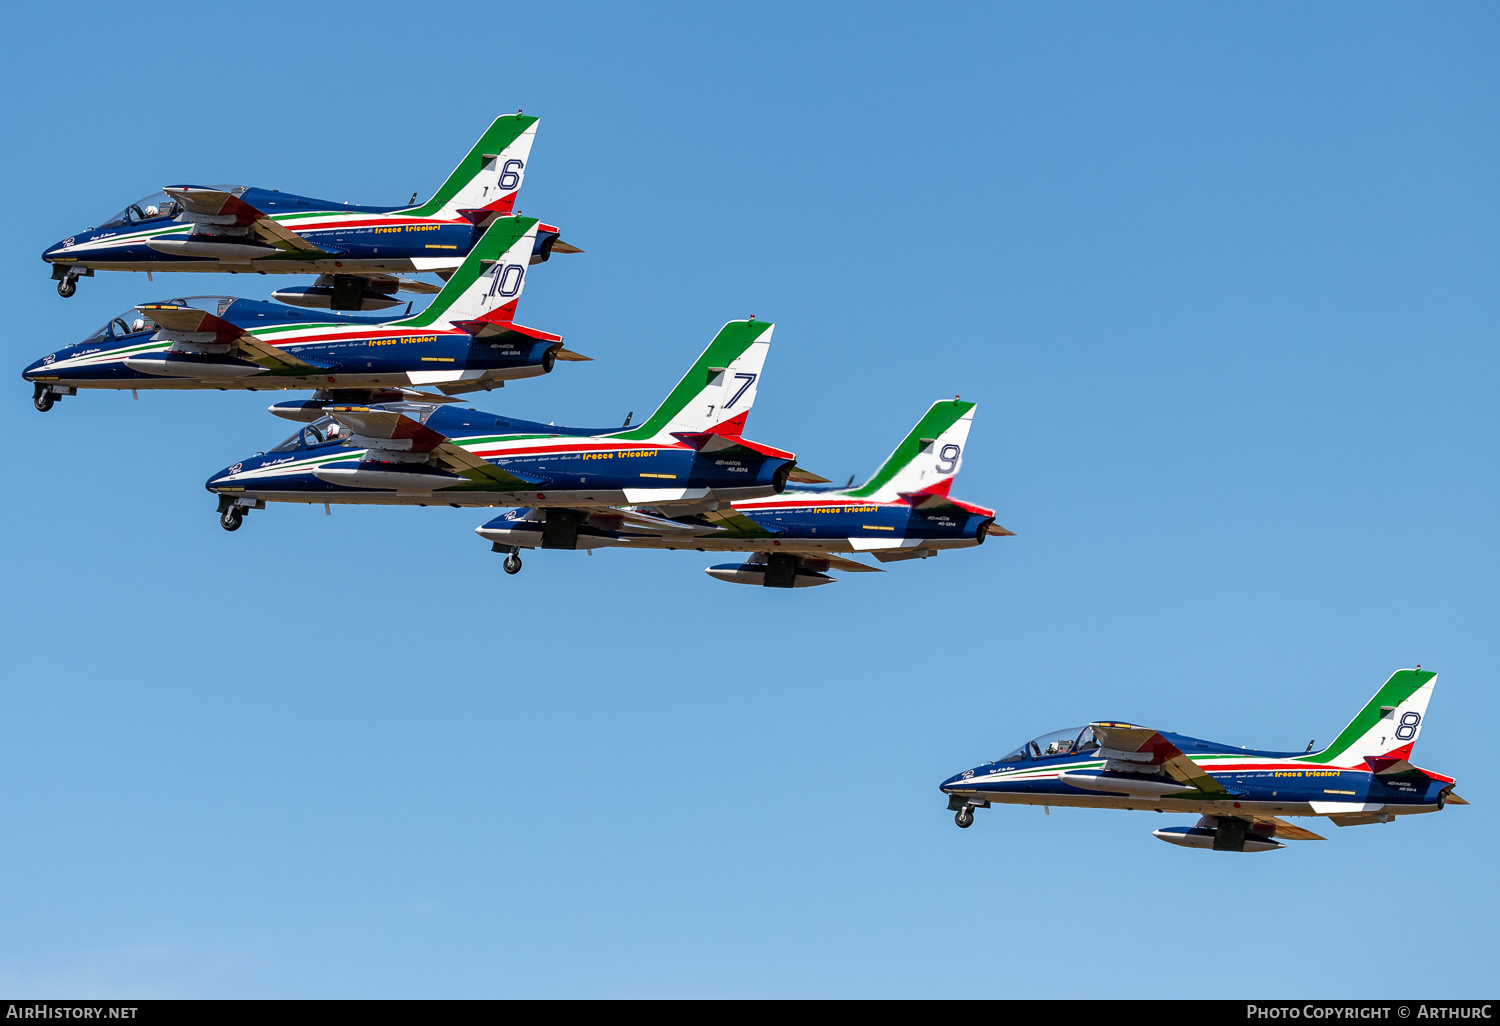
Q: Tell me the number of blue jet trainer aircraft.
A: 5